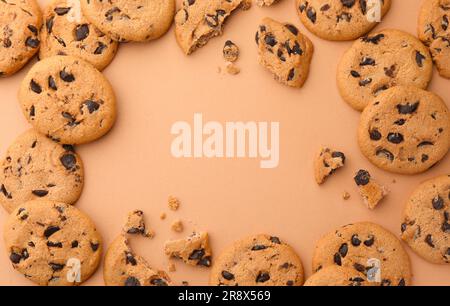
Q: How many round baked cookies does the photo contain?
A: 14